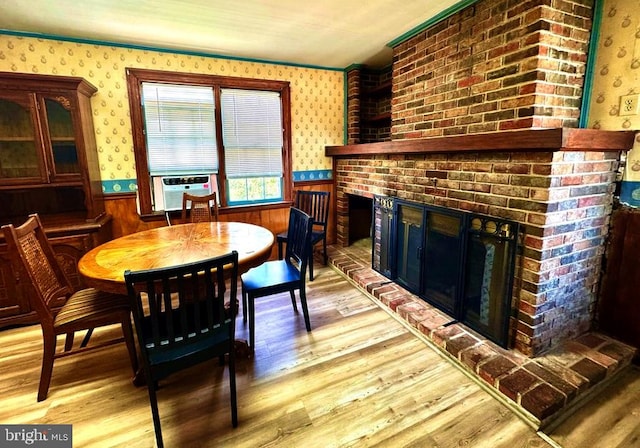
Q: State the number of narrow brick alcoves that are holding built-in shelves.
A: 1